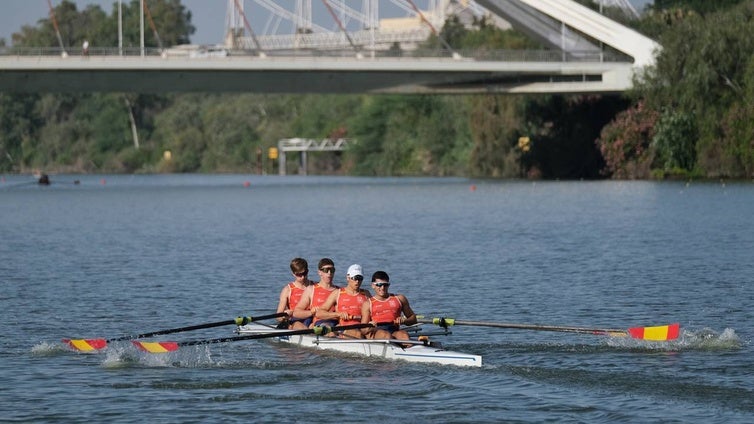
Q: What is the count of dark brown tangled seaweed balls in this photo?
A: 0